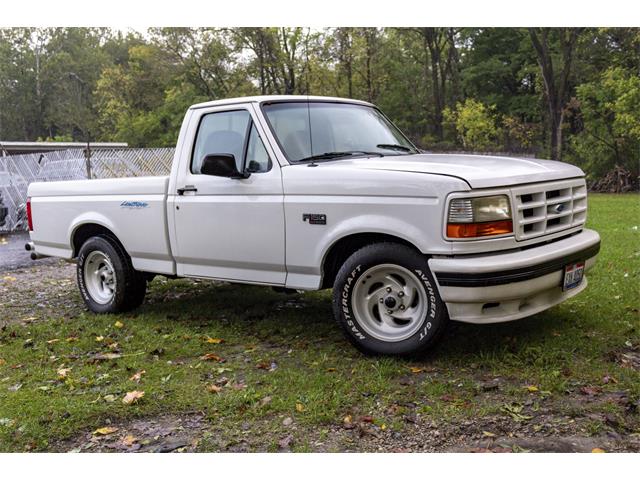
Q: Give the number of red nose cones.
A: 0